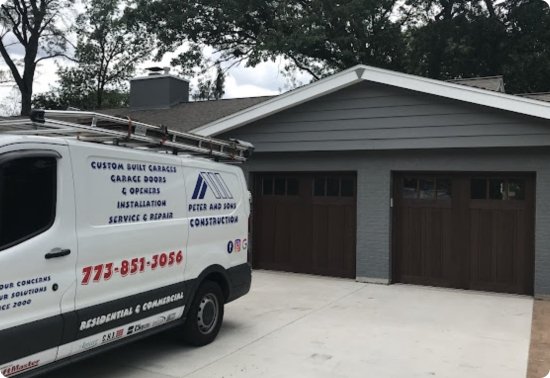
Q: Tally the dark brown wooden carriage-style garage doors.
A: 2